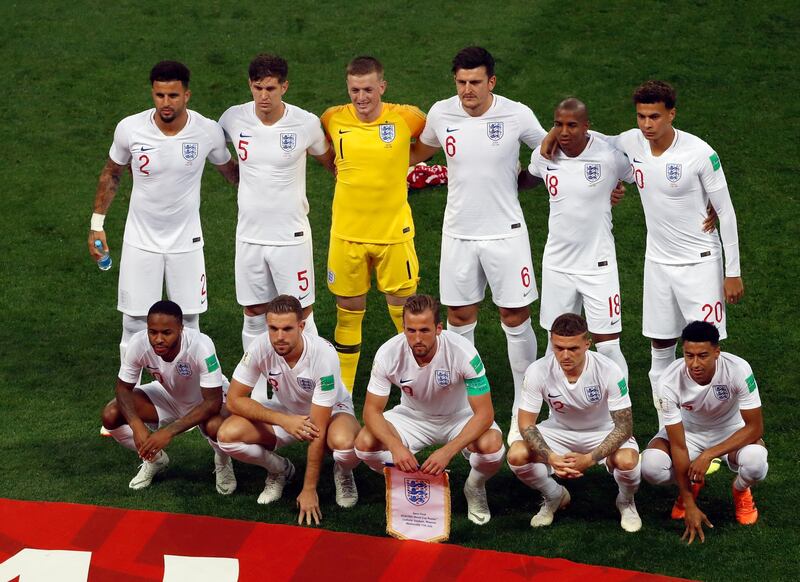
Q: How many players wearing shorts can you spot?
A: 11